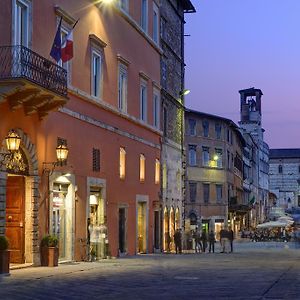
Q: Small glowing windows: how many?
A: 3